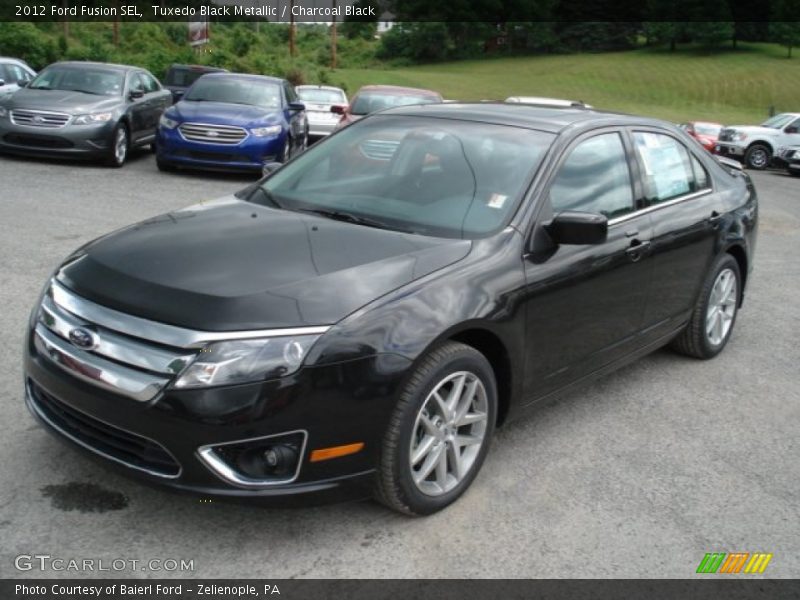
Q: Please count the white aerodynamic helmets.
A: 0